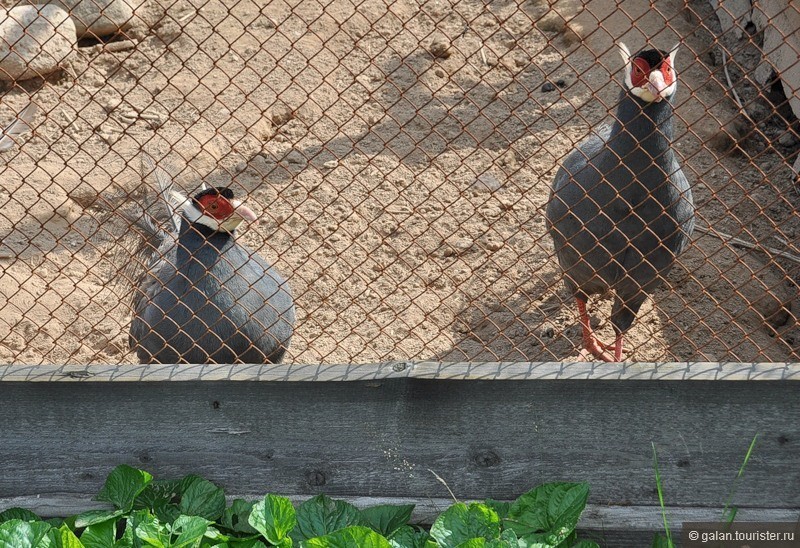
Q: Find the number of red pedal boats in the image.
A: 0